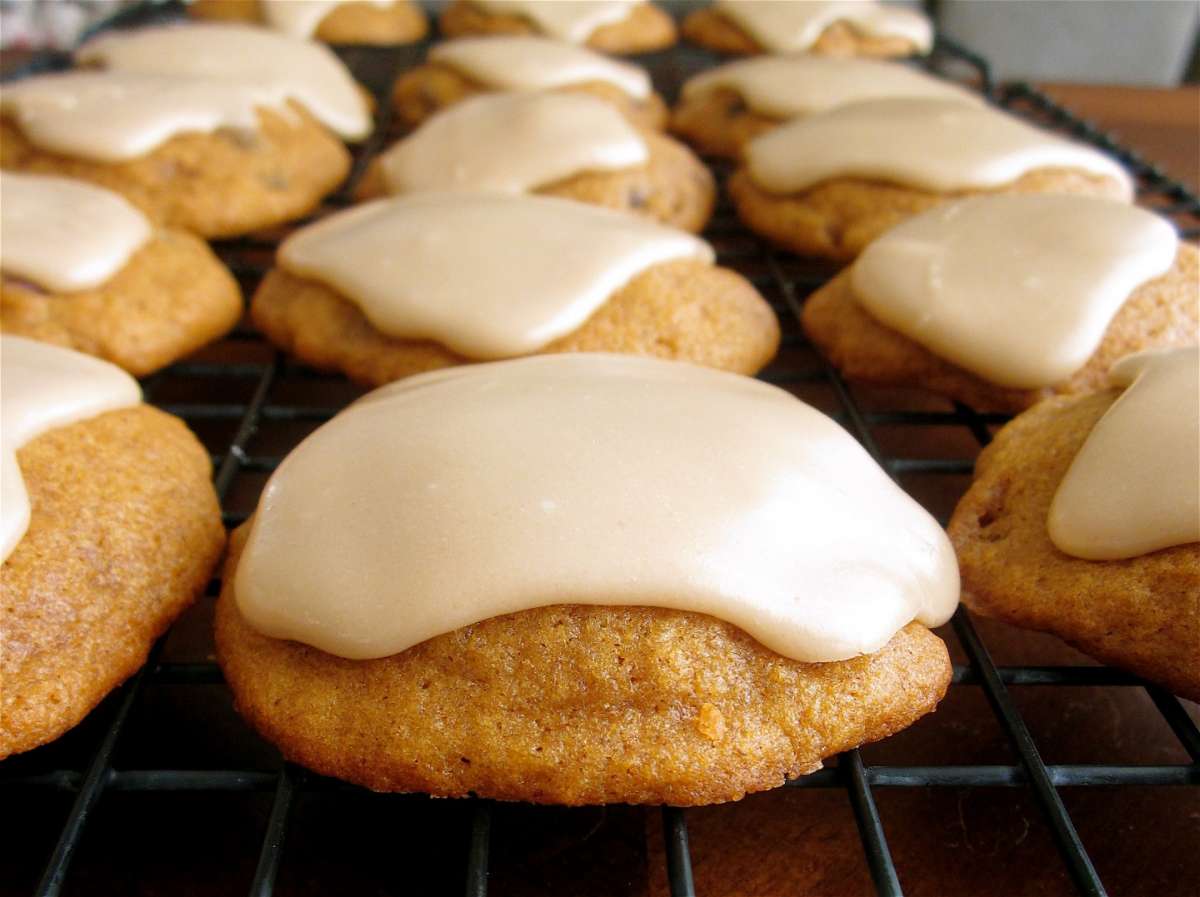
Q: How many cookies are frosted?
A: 15